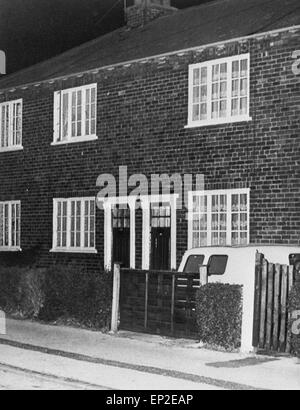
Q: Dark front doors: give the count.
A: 2